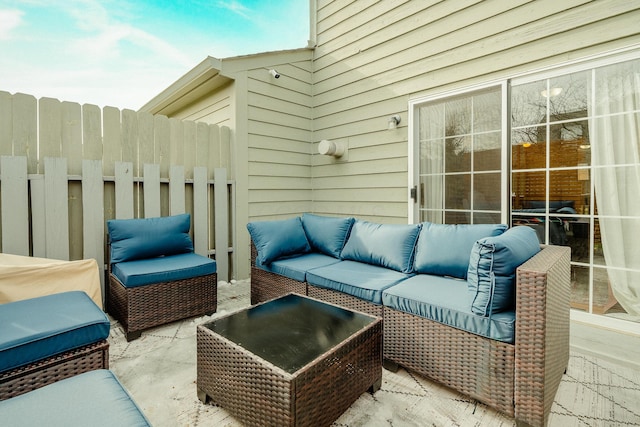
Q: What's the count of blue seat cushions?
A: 6